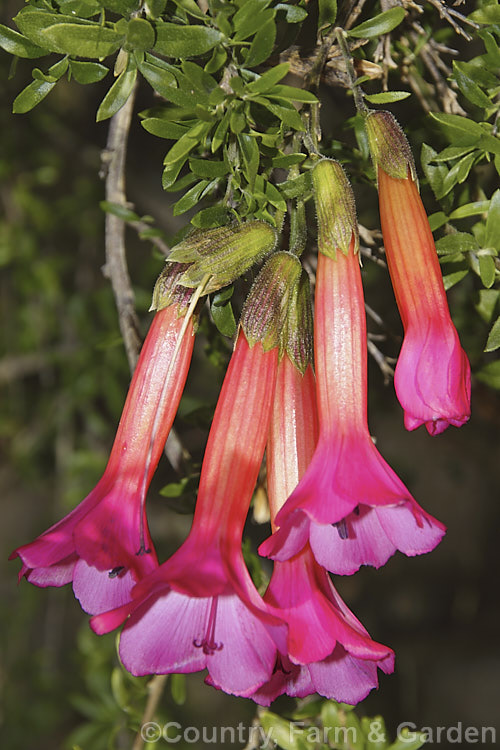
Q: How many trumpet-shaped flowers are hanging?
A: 5